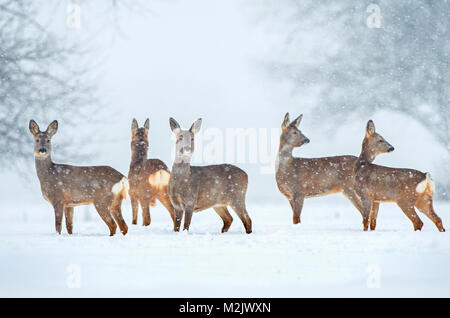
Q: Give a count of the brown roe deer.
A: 5